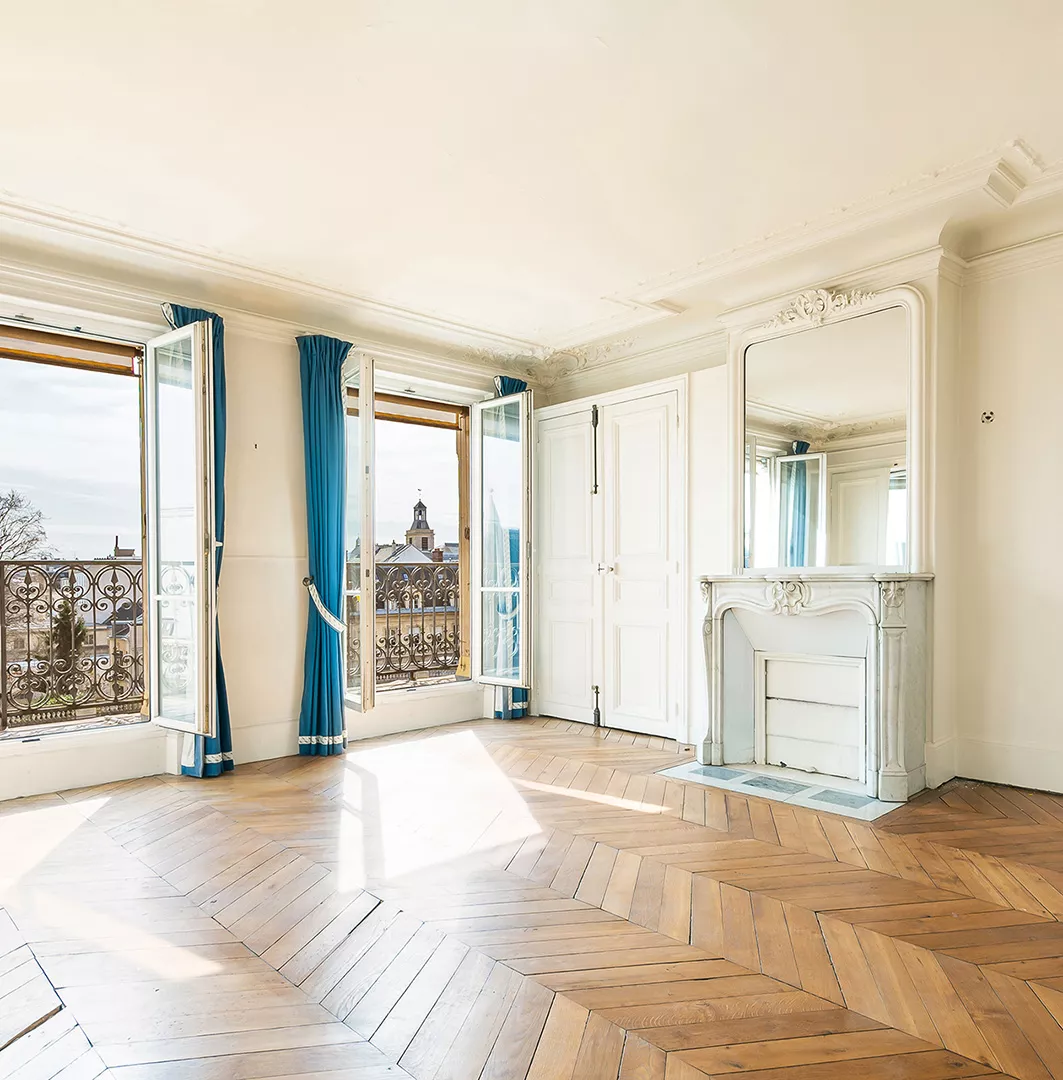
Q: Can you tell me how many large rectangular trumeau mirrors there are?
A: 1